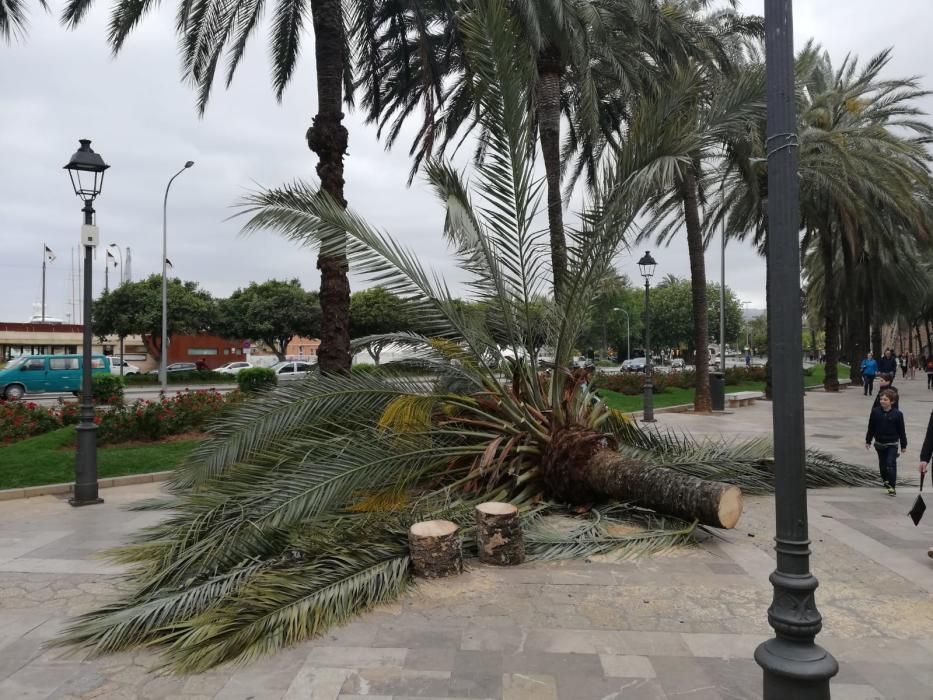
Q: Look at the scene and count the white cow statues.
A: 0